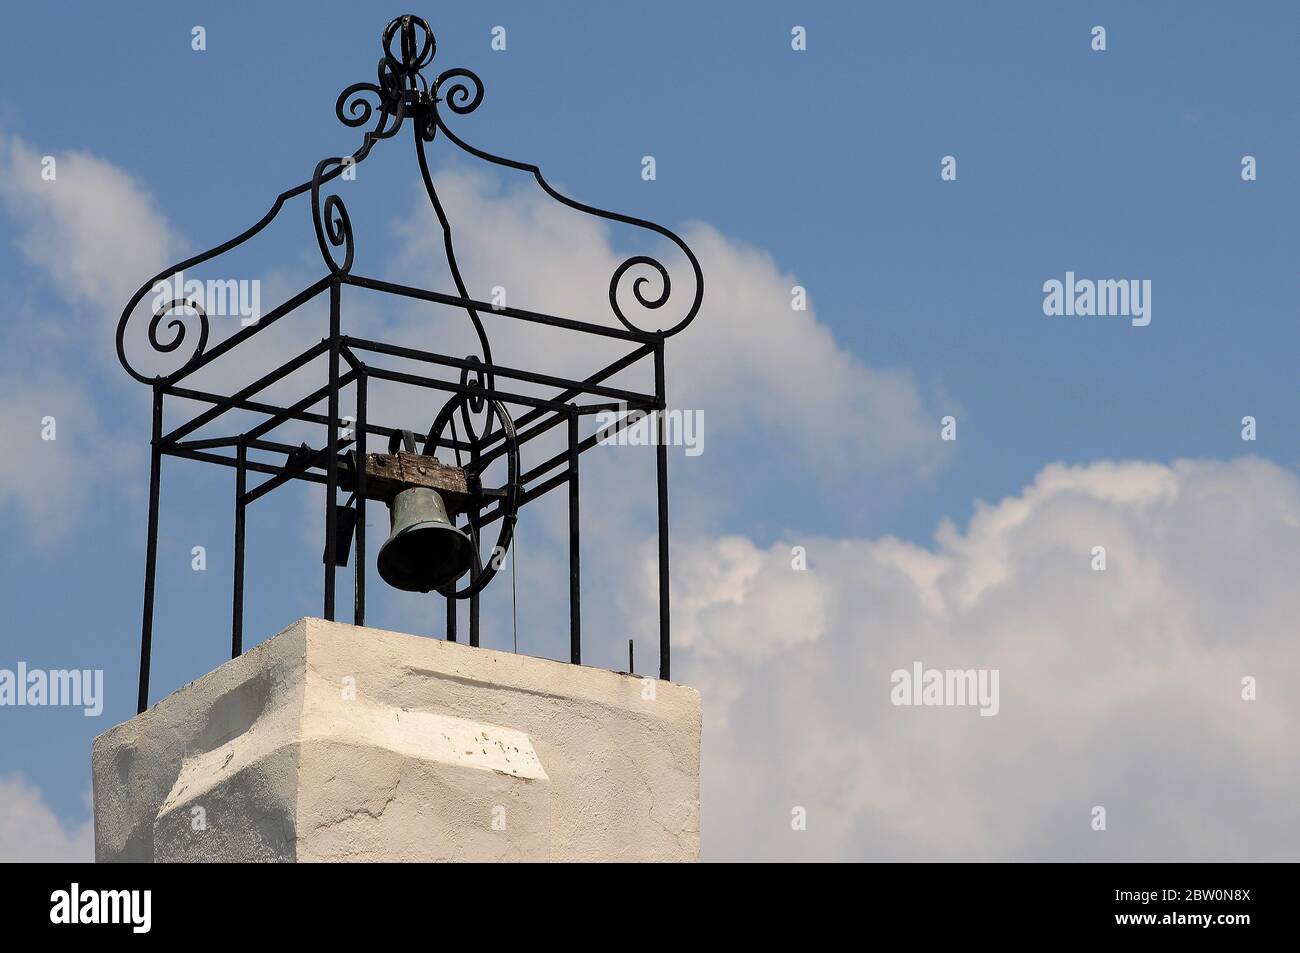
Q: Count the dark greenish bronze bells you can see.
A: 1